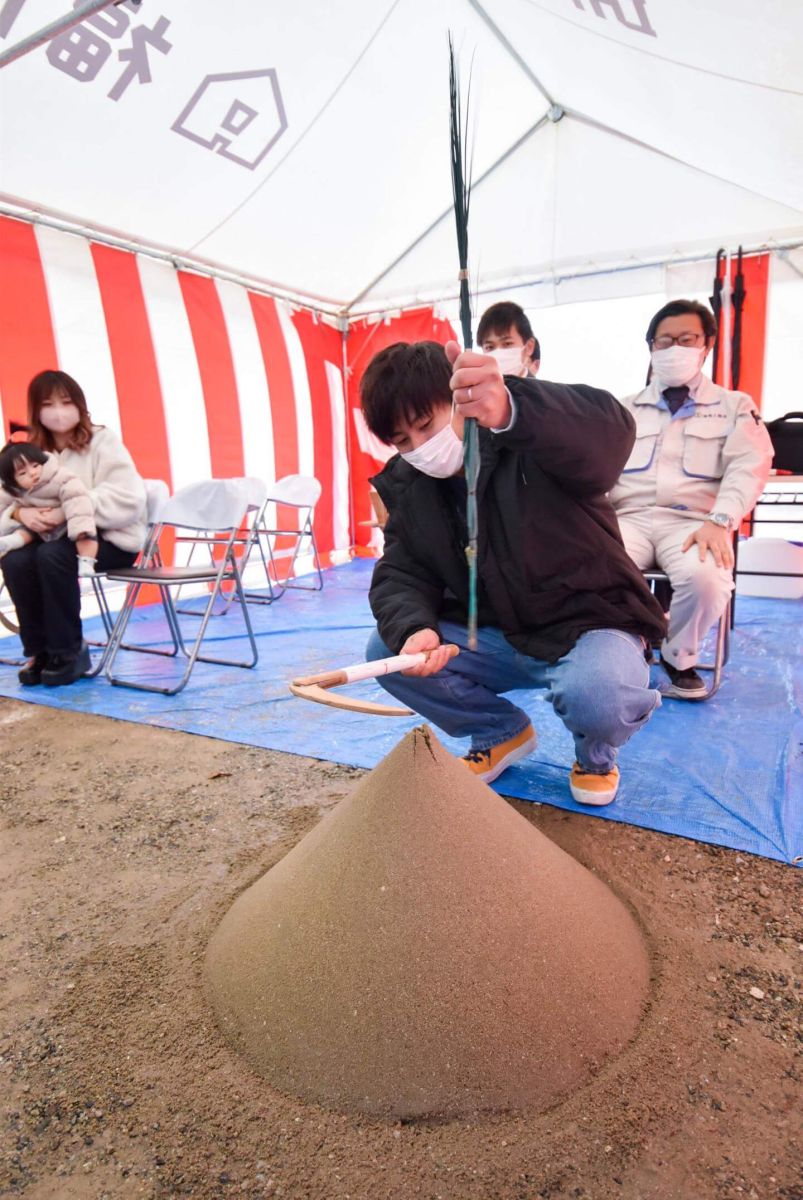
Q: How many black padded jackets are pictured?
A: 1